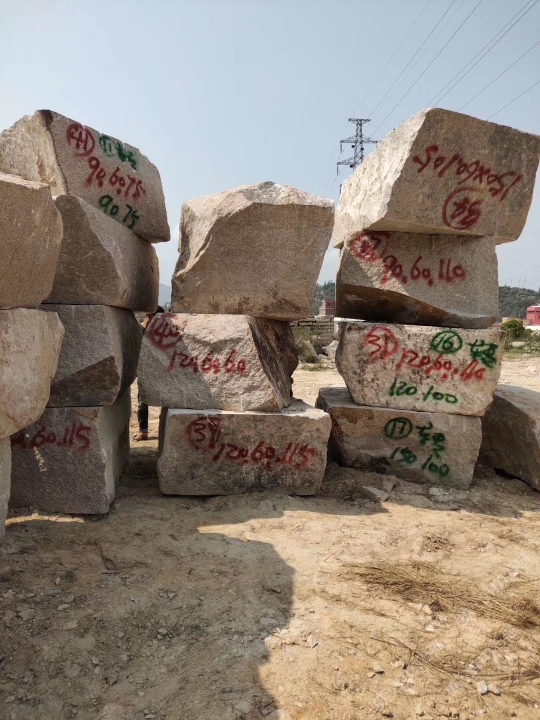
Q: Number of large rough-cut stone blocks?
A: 15